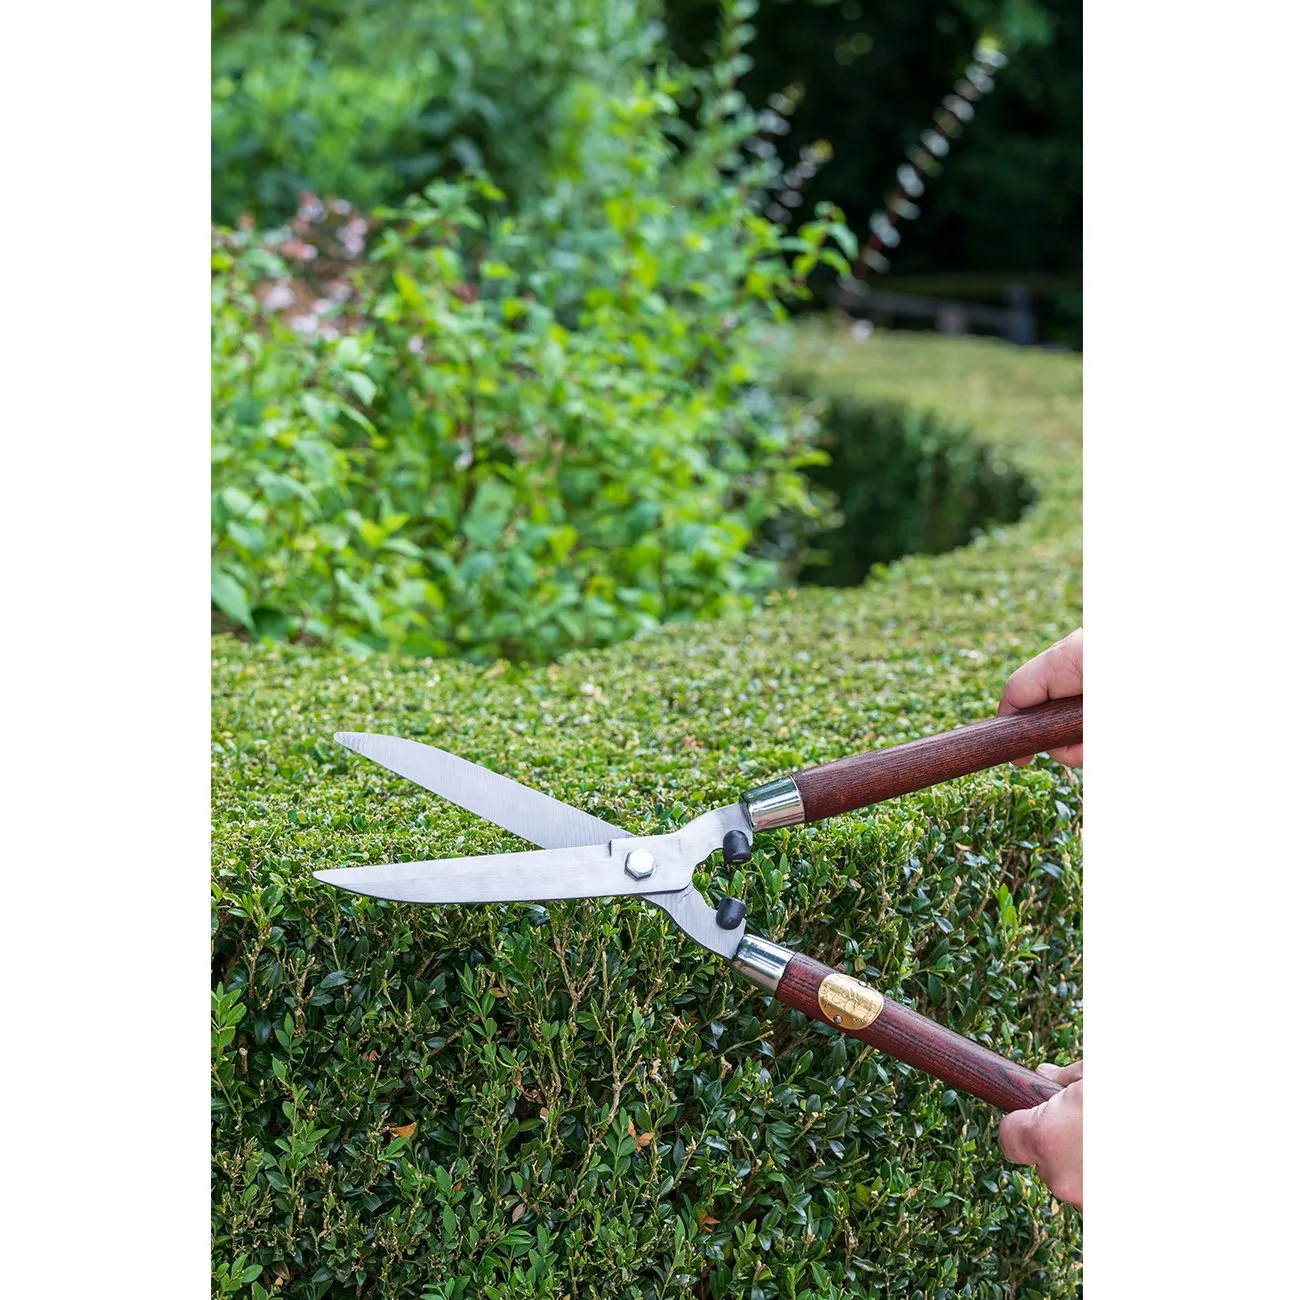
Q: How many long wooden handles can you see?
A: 2